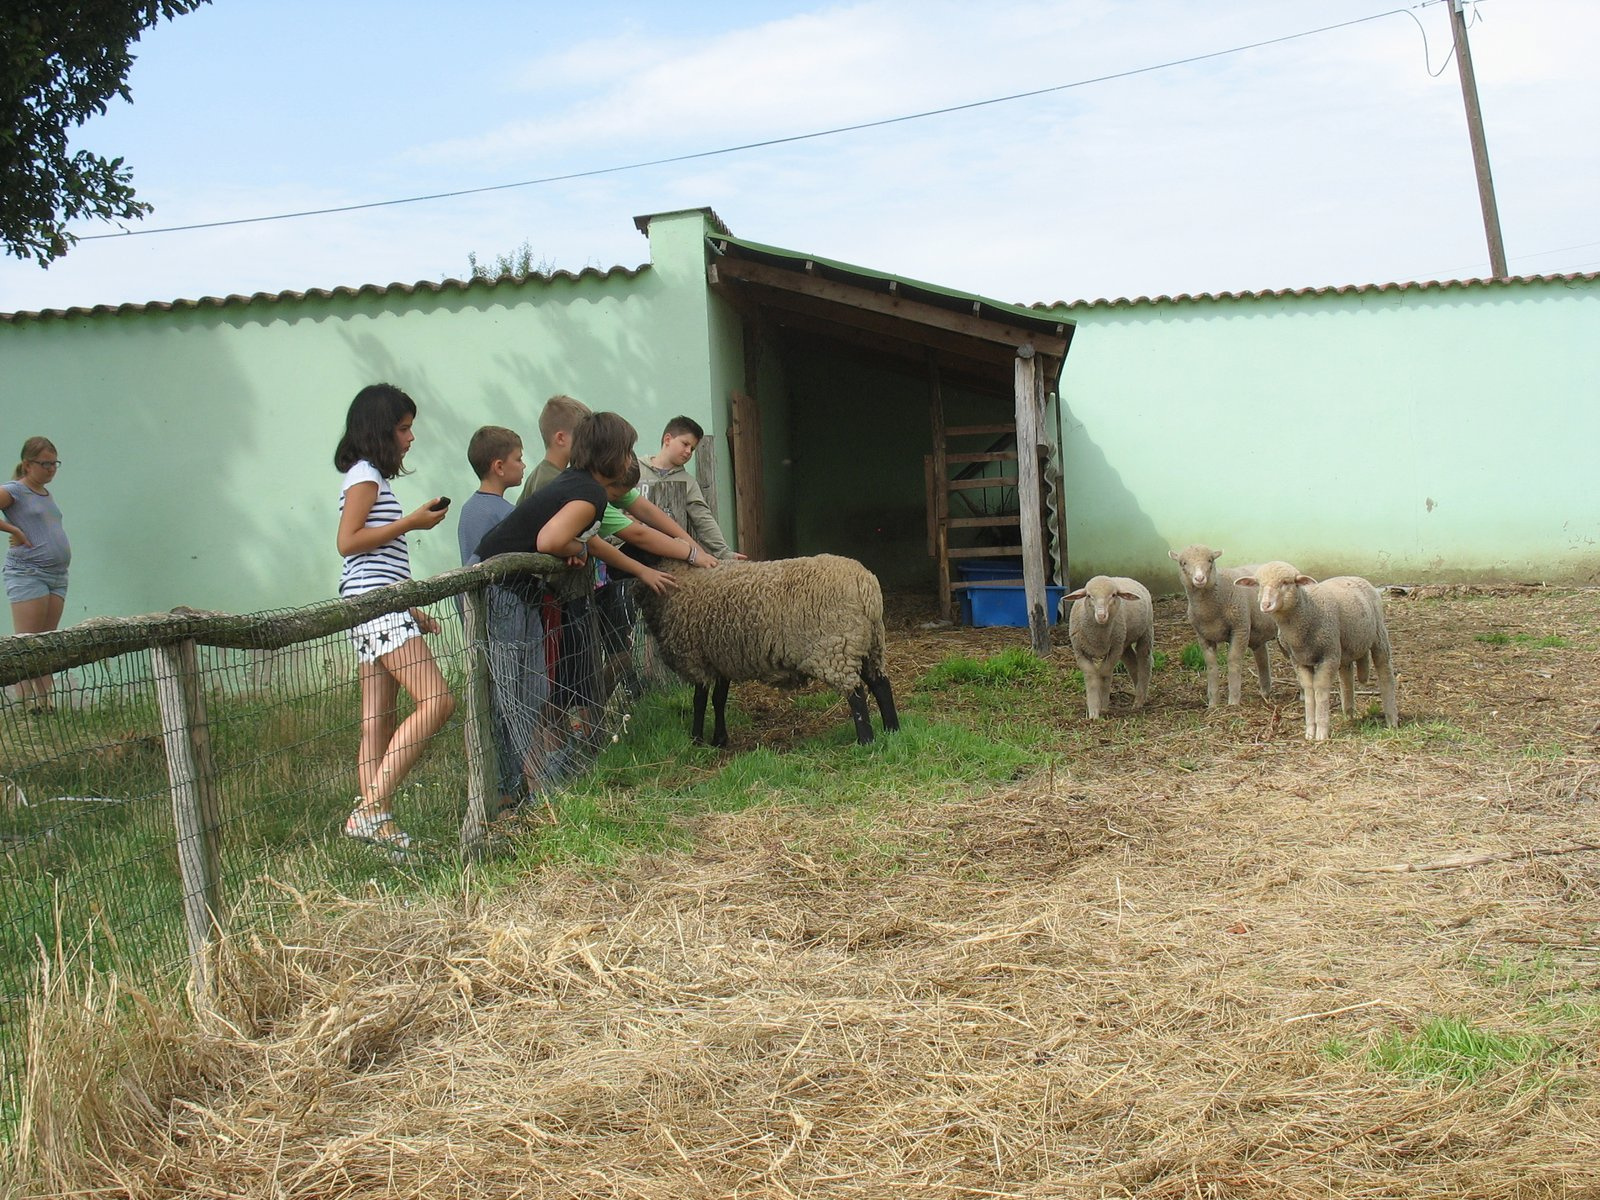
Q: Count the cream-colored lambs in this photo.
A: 3